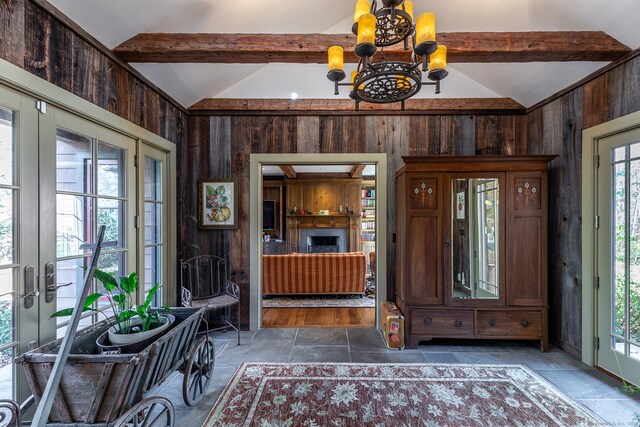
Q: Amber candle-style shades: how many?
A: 8